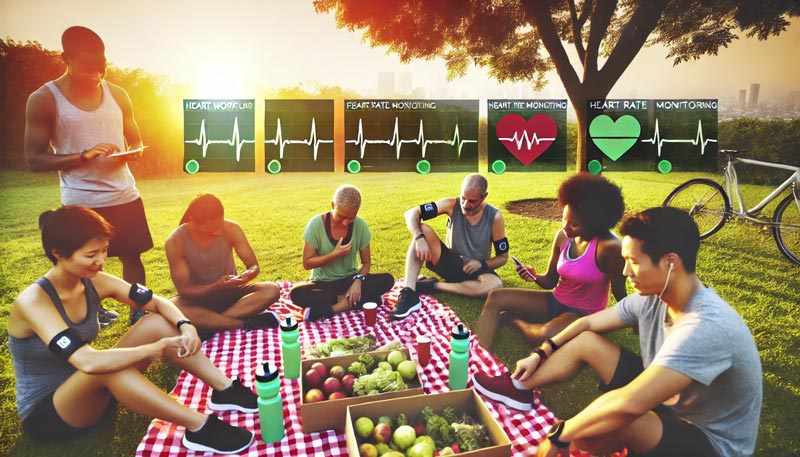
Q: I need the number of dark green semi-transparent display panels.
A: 5